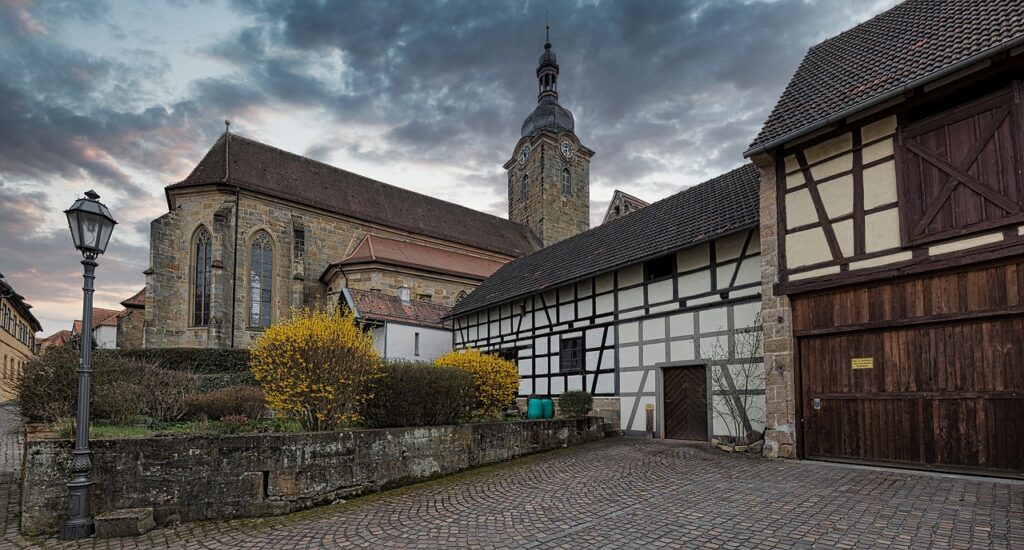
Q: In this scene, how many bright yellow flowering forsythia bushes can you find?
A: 2